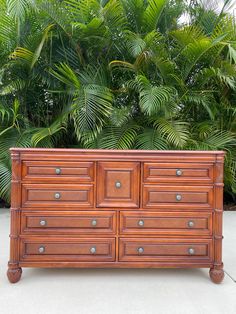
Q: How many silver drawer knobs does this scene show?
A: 13